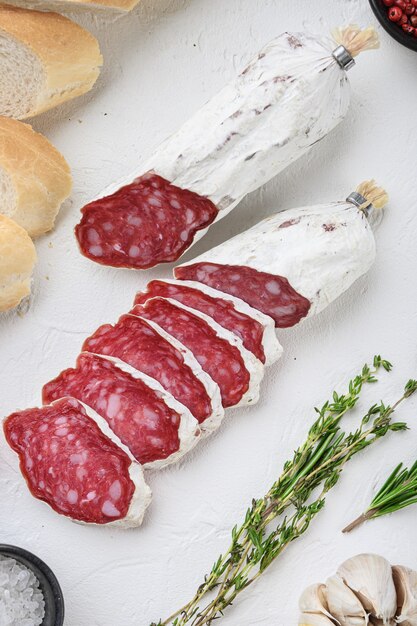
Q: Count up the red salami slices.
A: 5